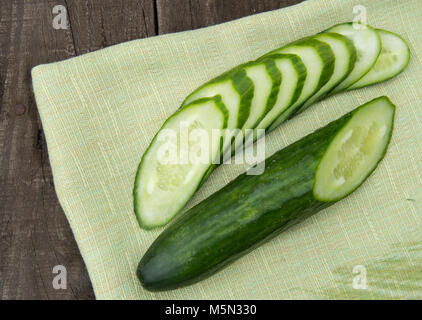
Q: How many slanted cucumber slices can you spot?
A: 8